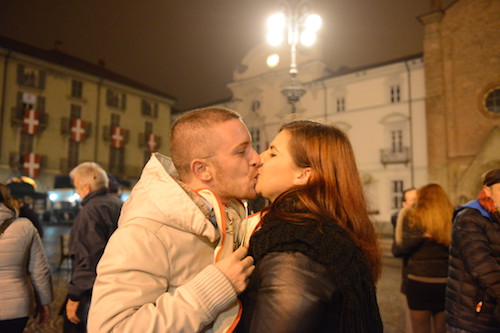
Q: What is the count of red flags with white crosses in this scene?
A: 5